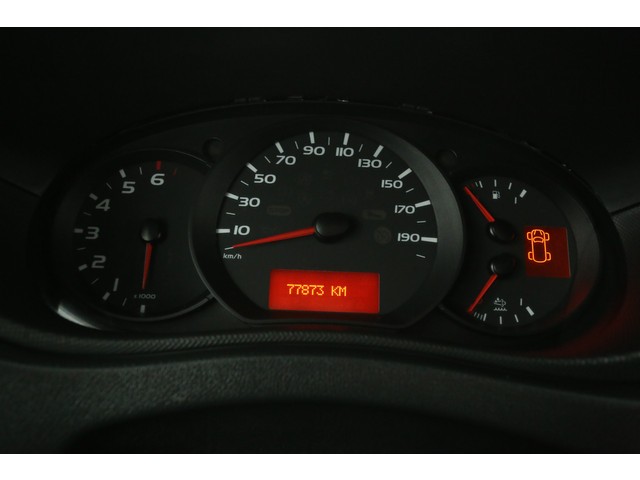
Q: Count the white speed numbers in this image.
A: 10